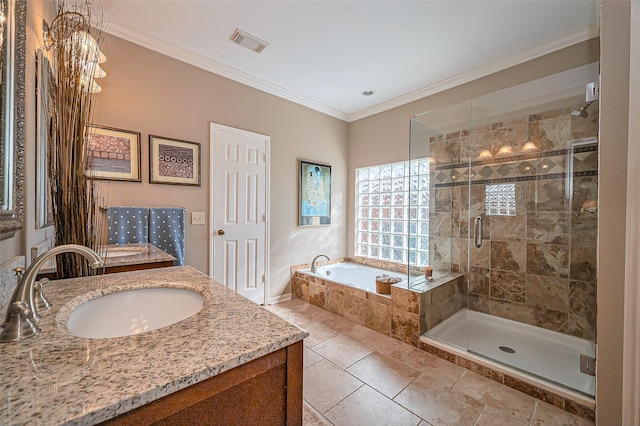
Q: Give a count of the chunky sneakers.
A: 0